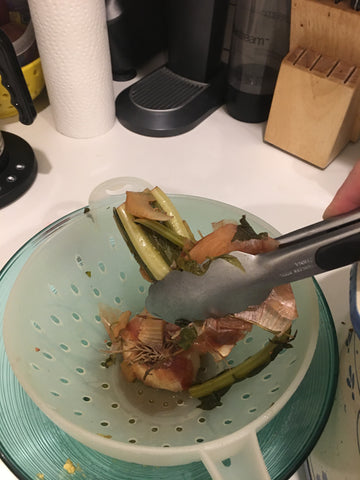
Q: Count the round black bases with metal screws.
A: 1